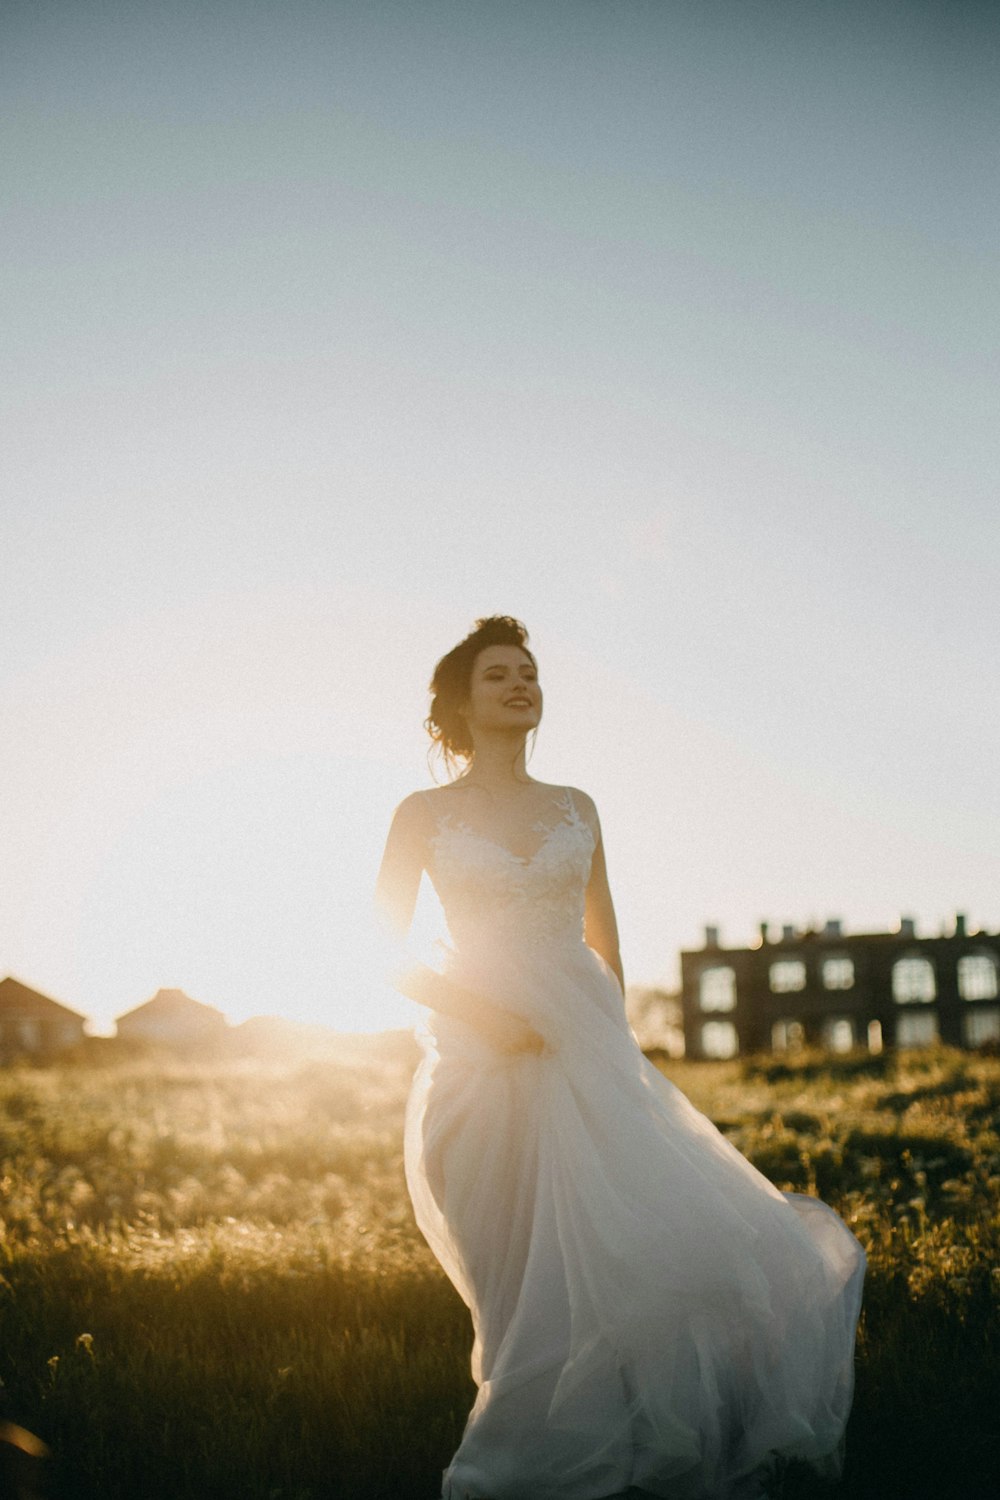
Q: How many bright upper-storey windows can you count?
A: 5